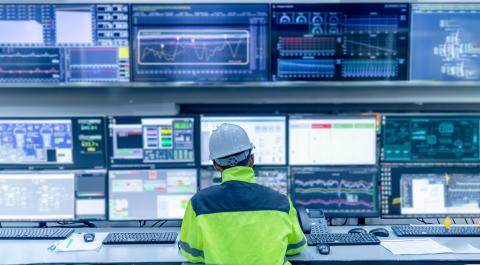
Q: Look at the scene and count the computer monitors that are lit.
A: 14